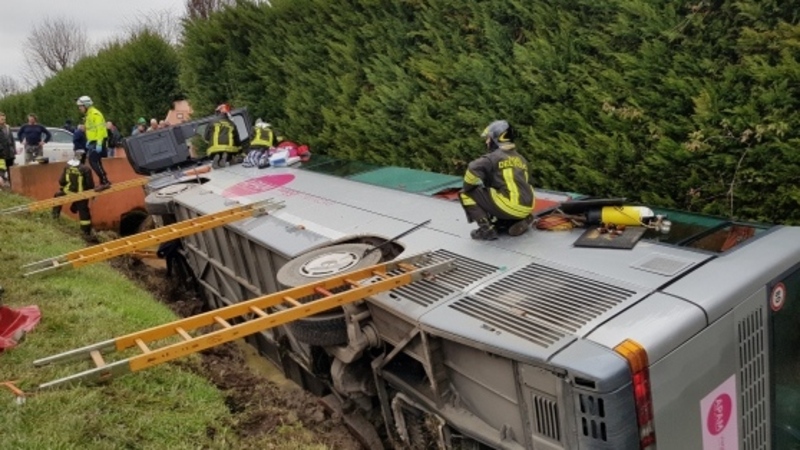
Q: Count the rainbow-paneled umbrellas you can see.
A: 0